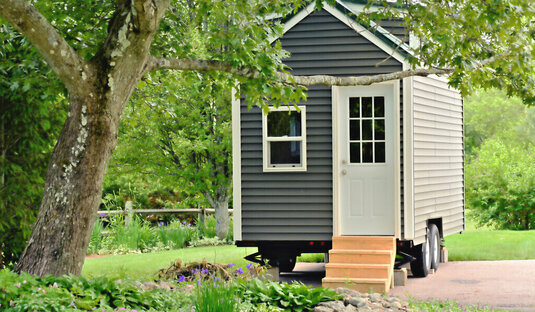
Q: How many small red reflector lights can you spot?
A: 2